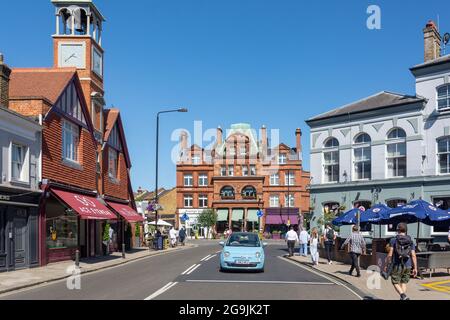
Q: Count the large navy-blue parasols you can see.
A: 3